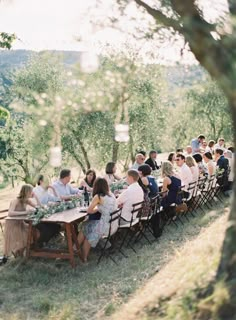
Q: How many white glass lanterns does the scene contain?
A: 3